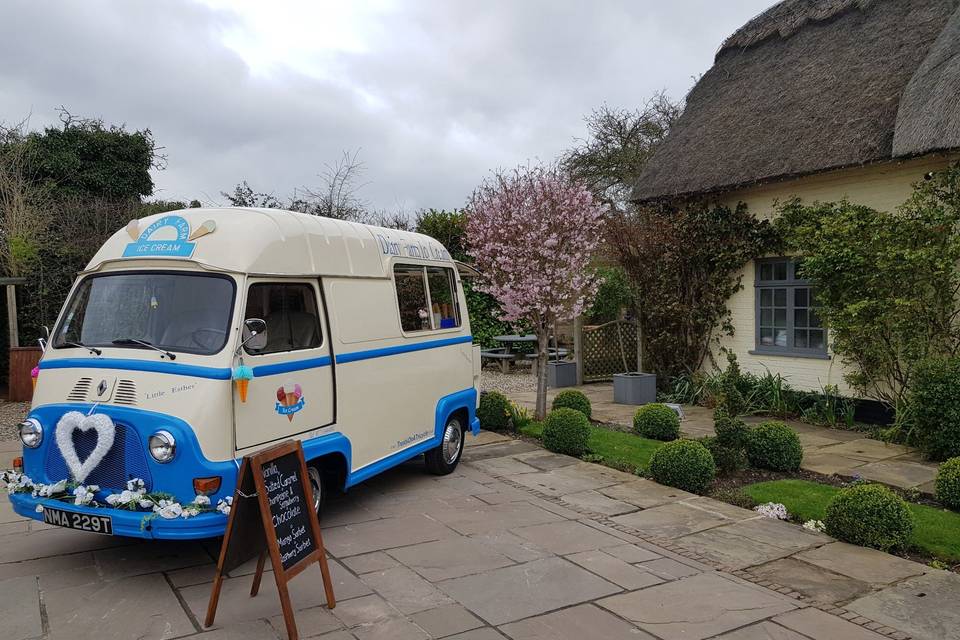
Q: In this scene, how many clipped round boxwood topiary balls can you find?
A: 8